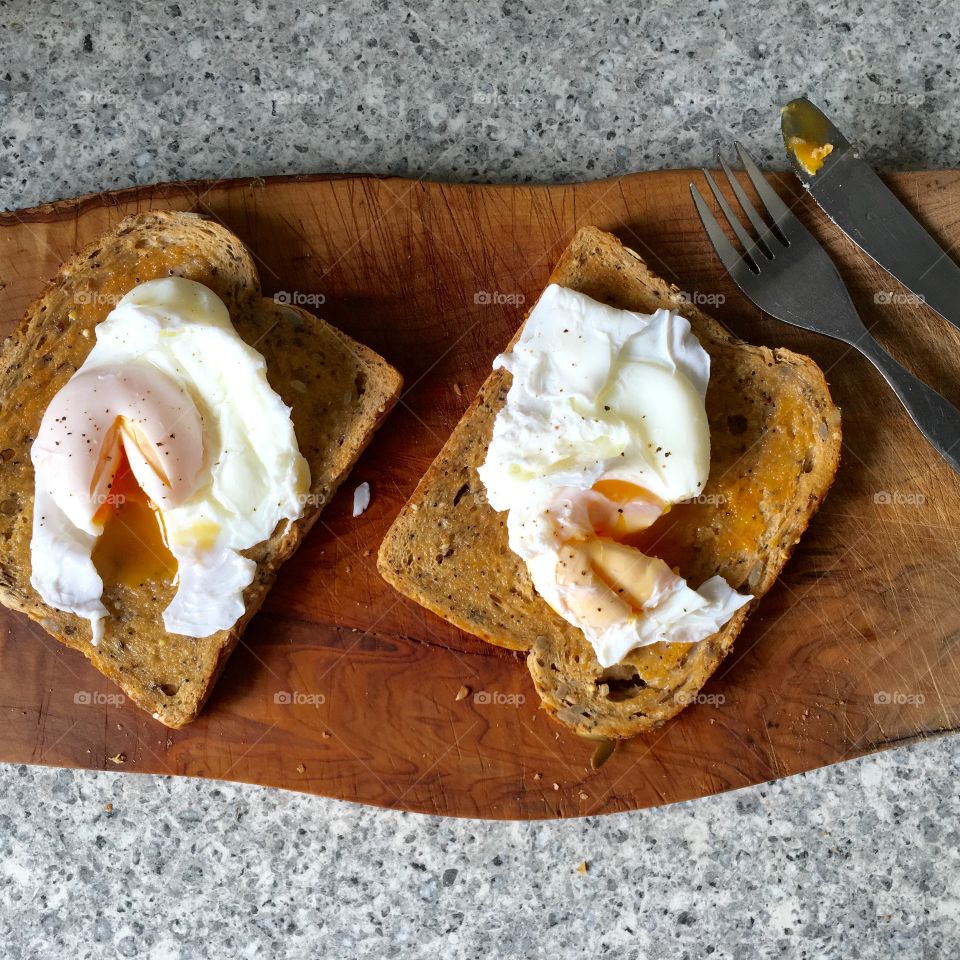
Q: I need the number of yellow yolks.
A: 2